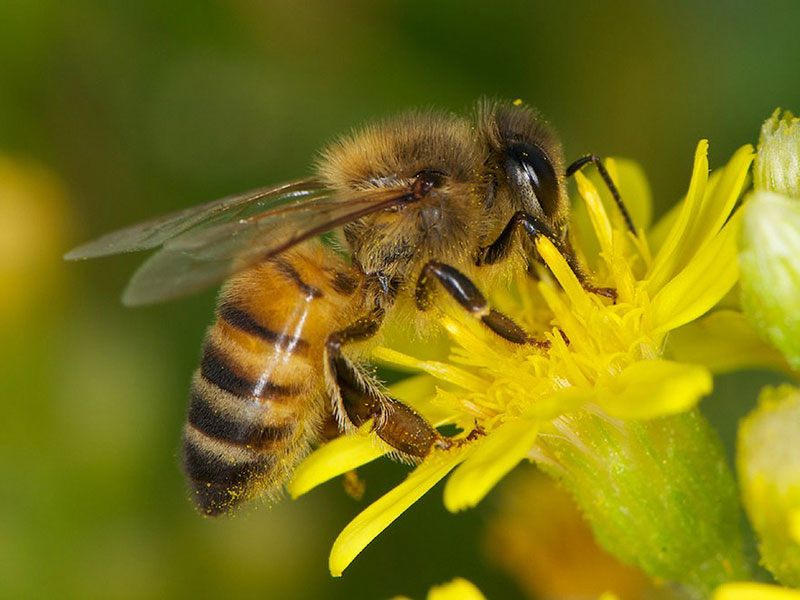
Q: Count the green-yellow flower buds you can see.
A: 3